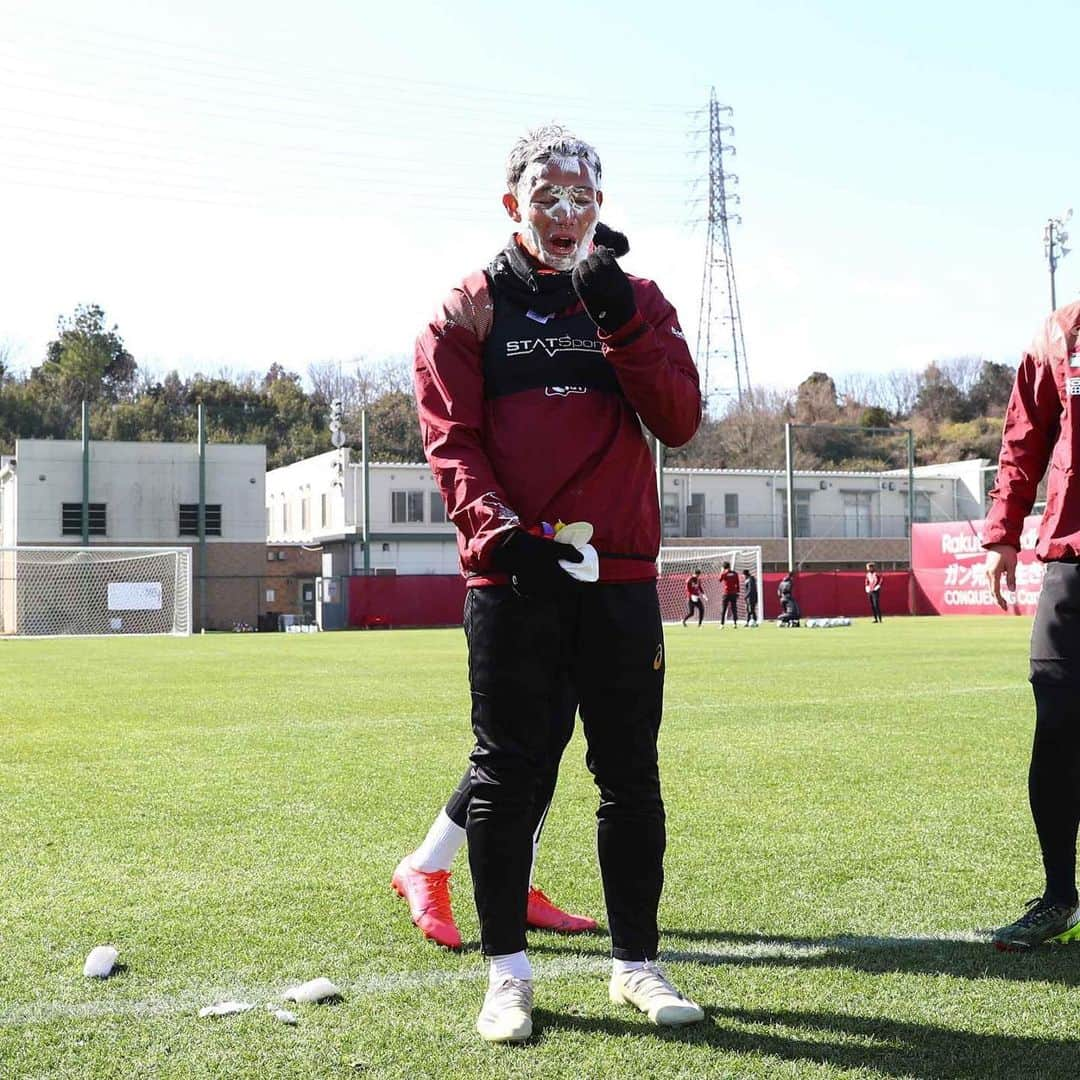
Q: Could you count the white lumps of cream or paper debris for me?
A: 4